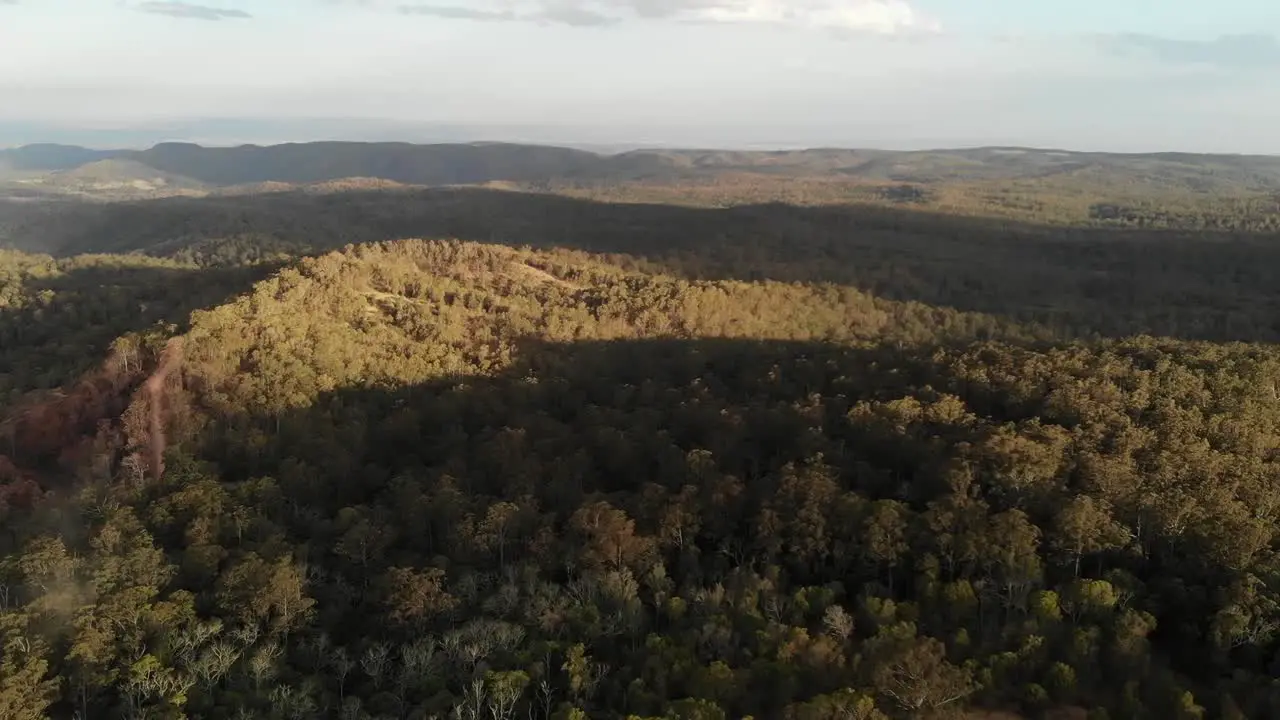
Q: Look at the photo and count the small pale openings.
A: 2